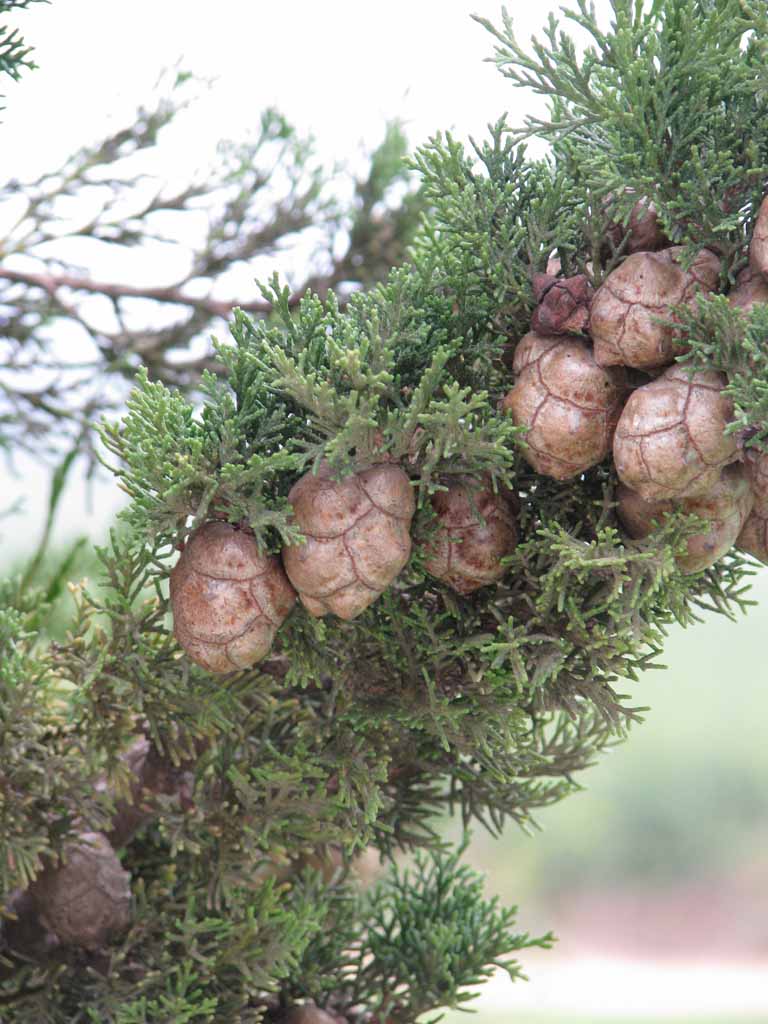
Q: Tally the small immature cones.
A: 1